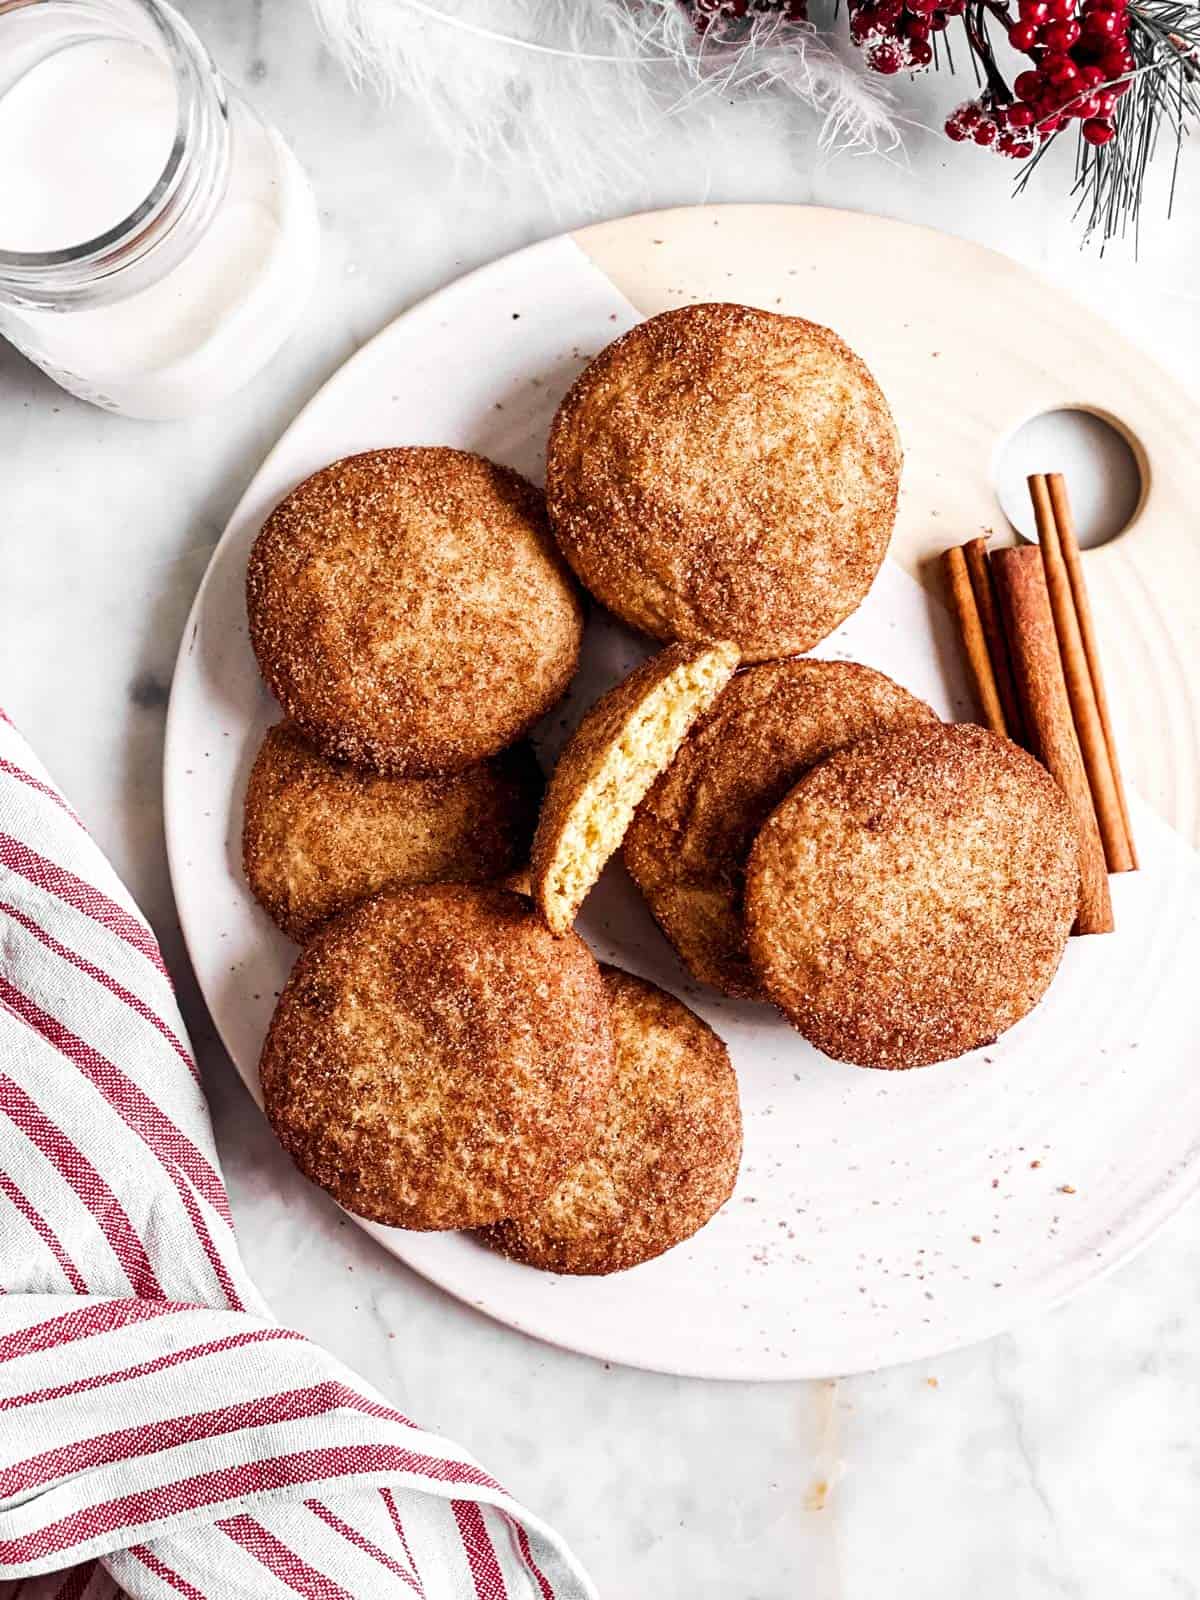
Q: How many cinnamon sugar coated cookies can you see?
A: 8